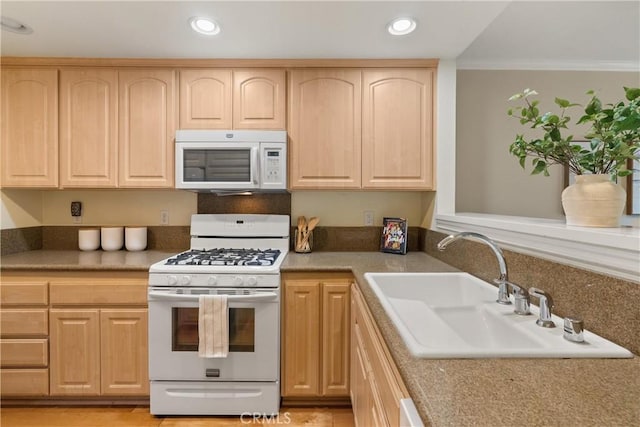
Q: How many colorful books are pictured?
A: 1